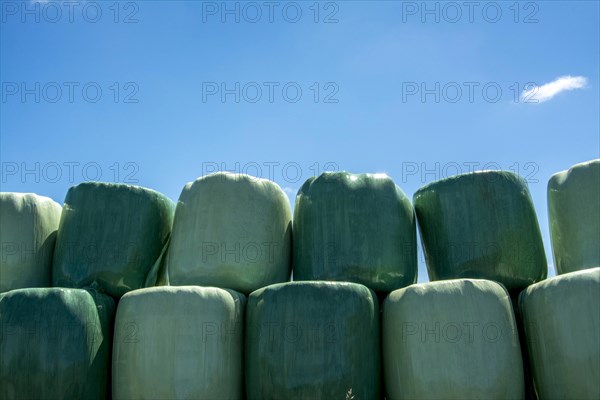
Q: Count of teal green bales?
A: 5